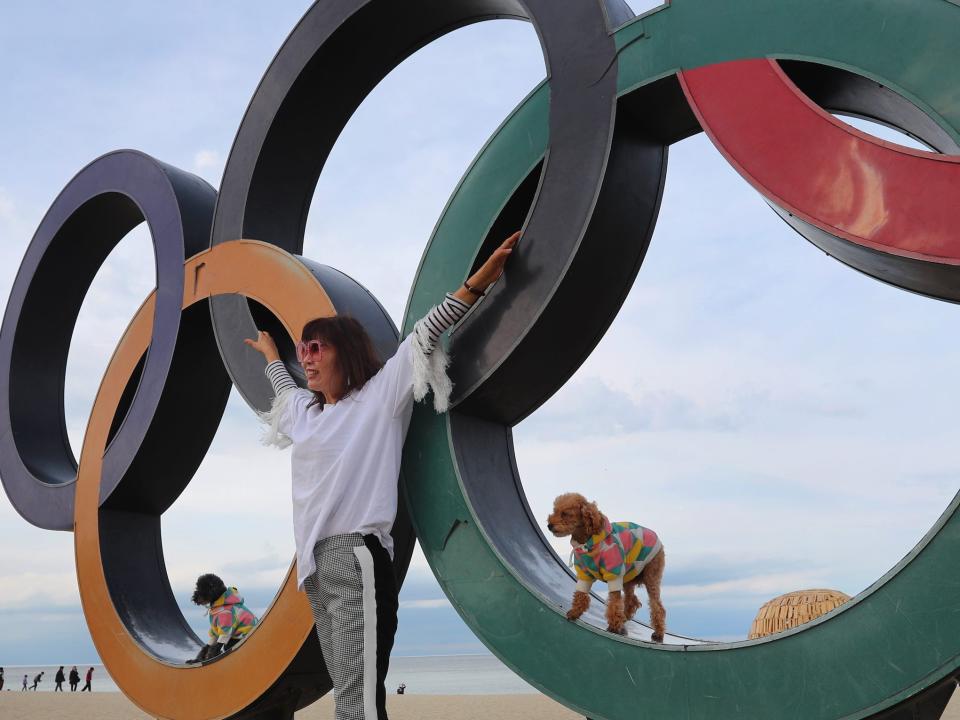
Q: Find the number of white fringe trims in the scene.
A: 2